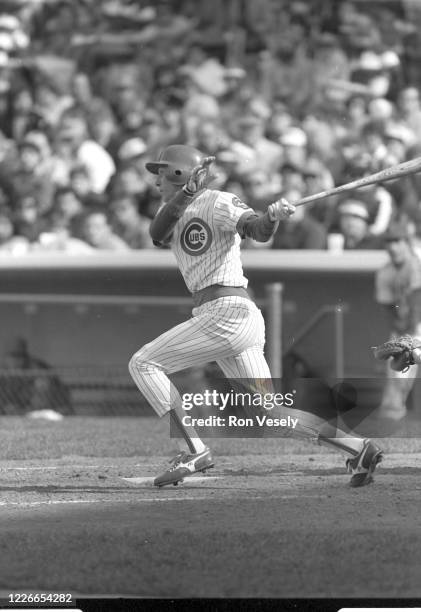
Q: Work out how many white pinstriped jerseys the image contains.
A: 1